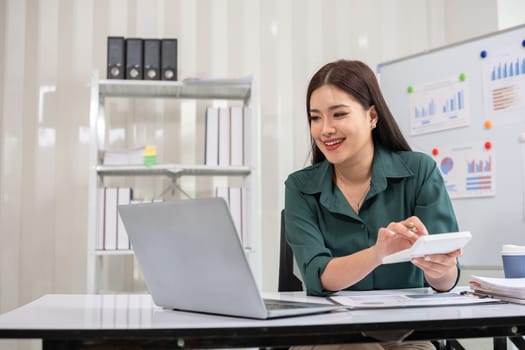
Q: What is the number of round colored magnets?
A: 7